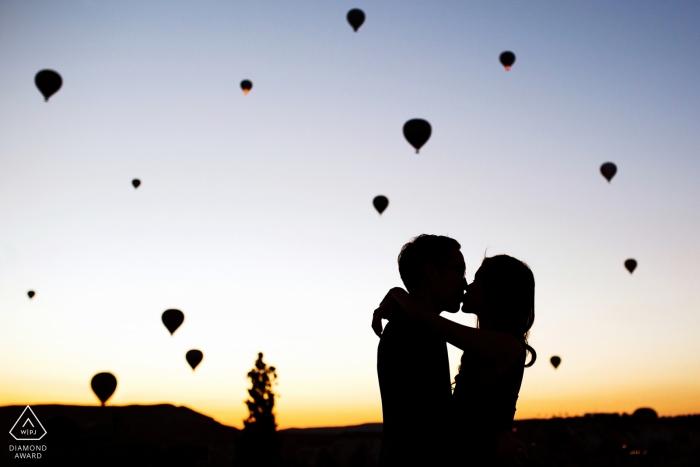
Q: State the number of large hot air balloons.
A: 3